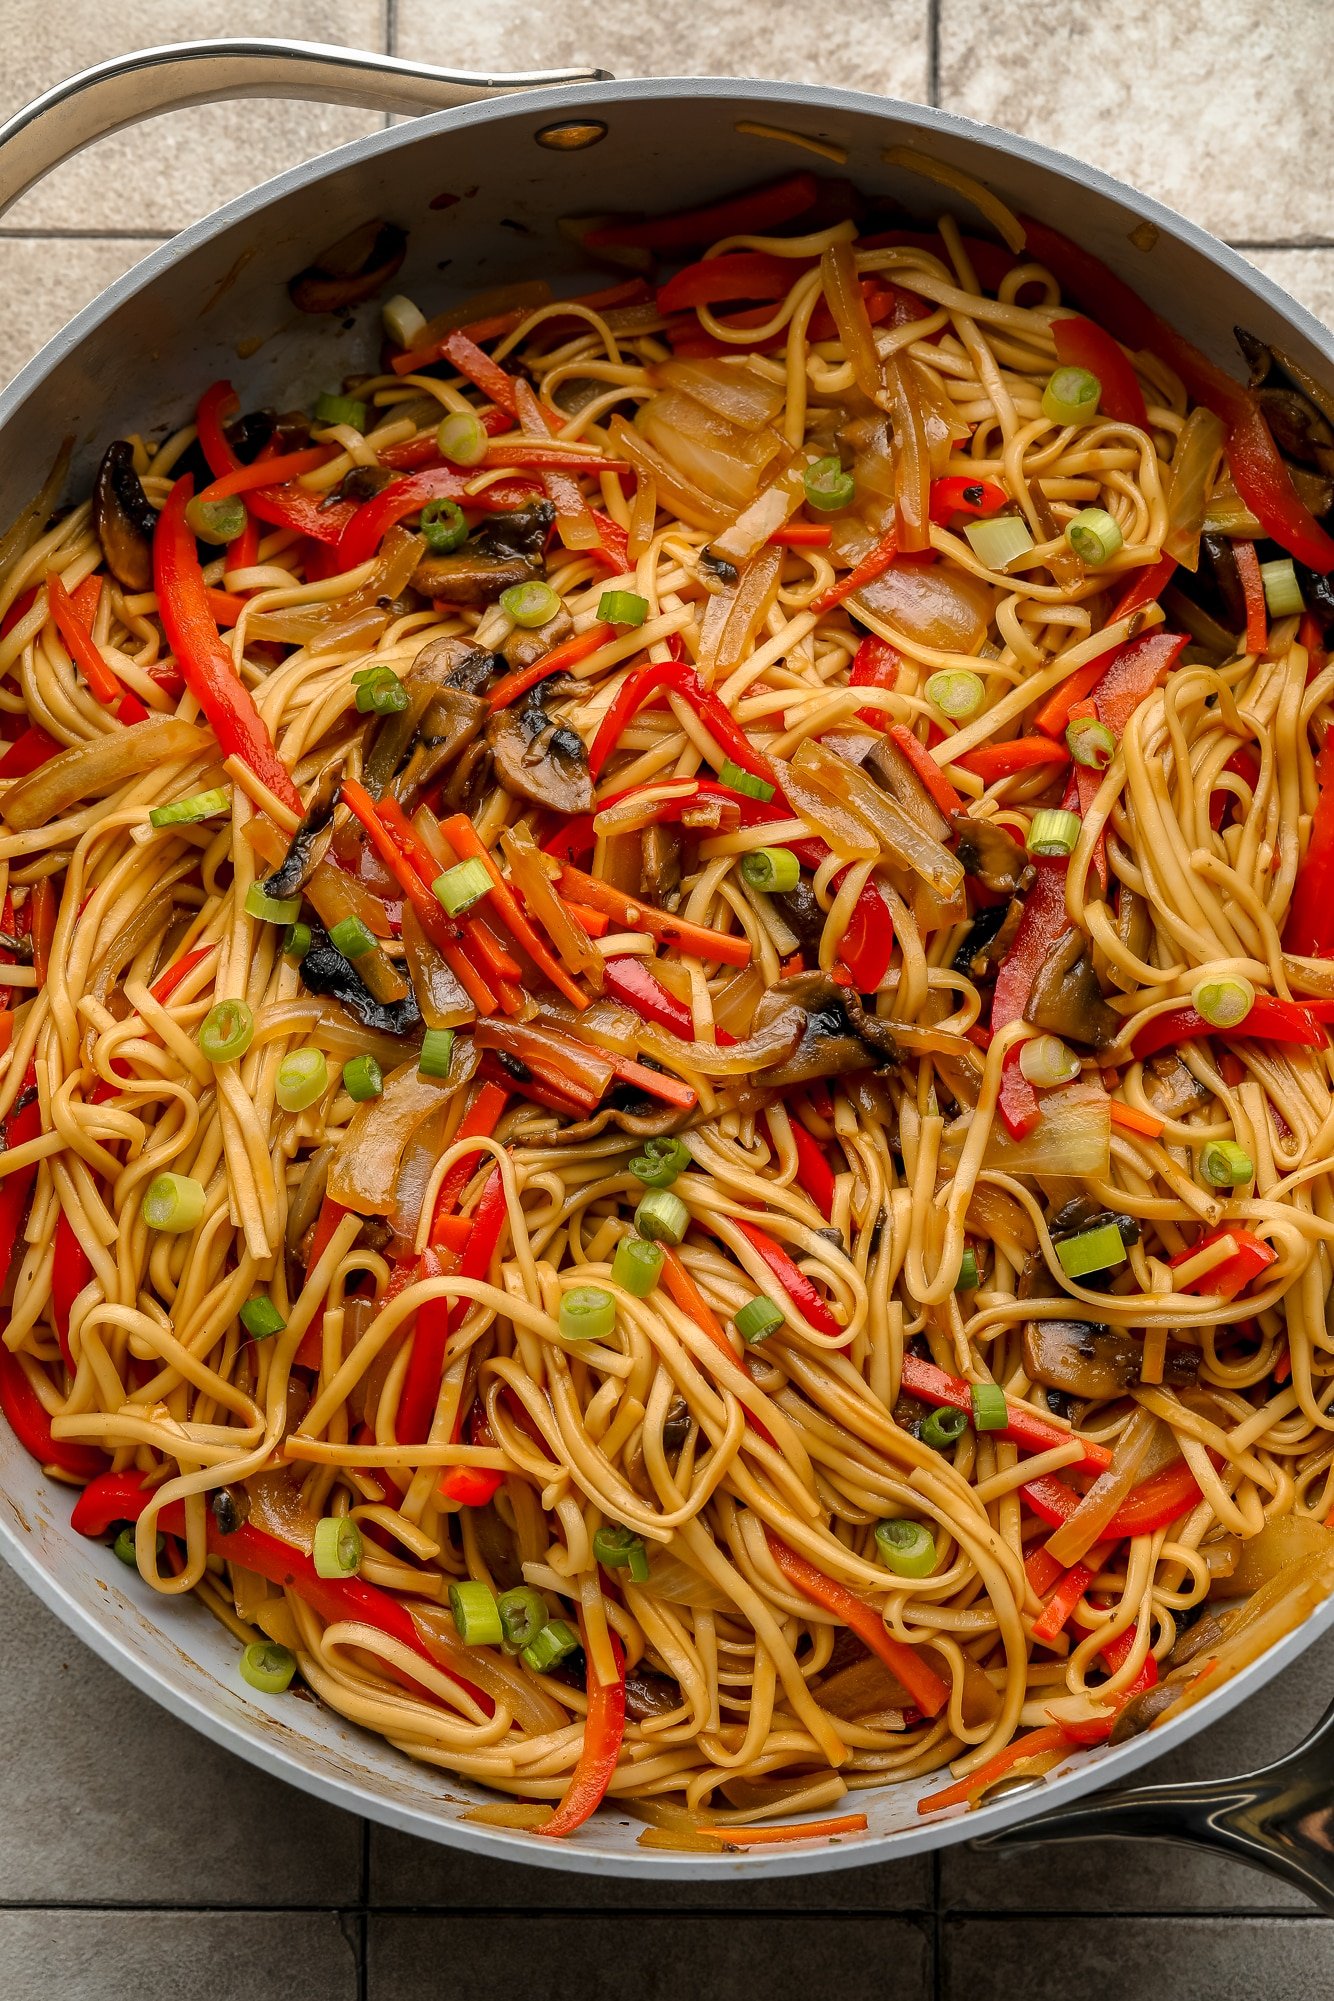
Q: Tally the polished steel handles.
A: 2